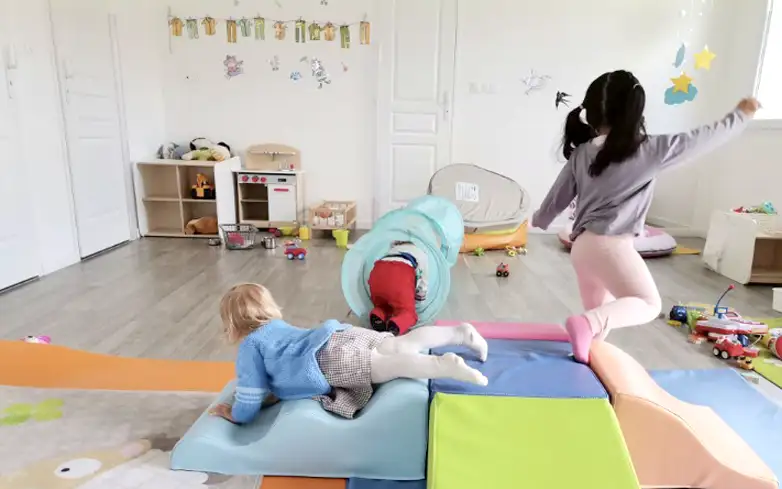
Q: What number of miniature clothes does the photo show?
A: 12